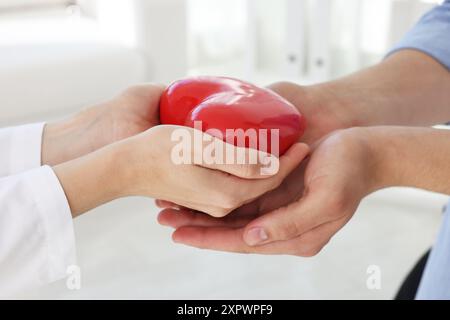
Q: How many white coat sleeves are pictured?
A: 2